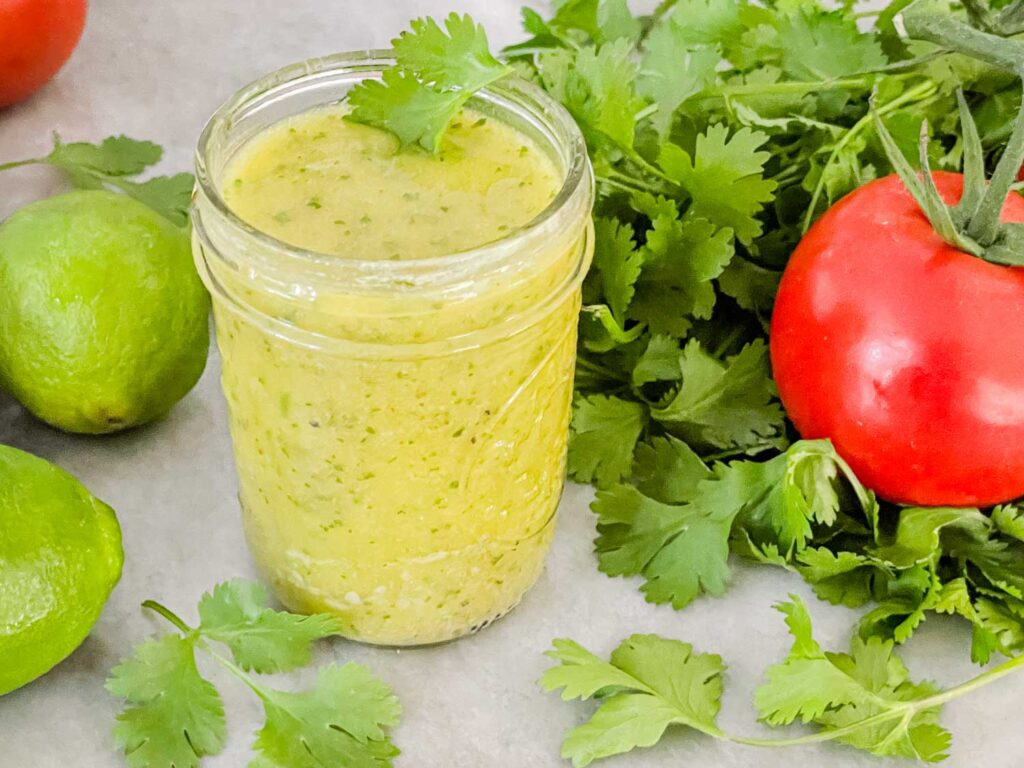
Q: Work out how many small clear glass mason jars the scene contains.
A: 1